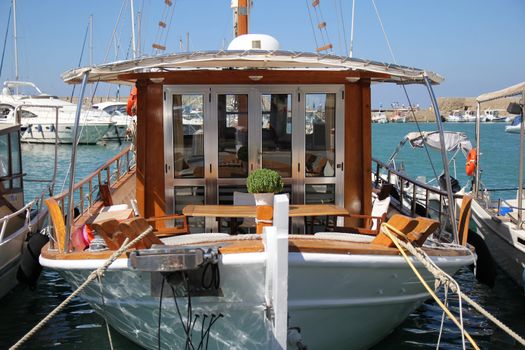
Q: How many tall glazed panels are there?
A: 4